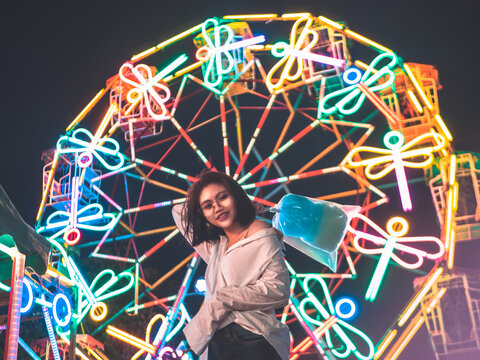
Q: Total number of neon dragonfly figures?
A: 11